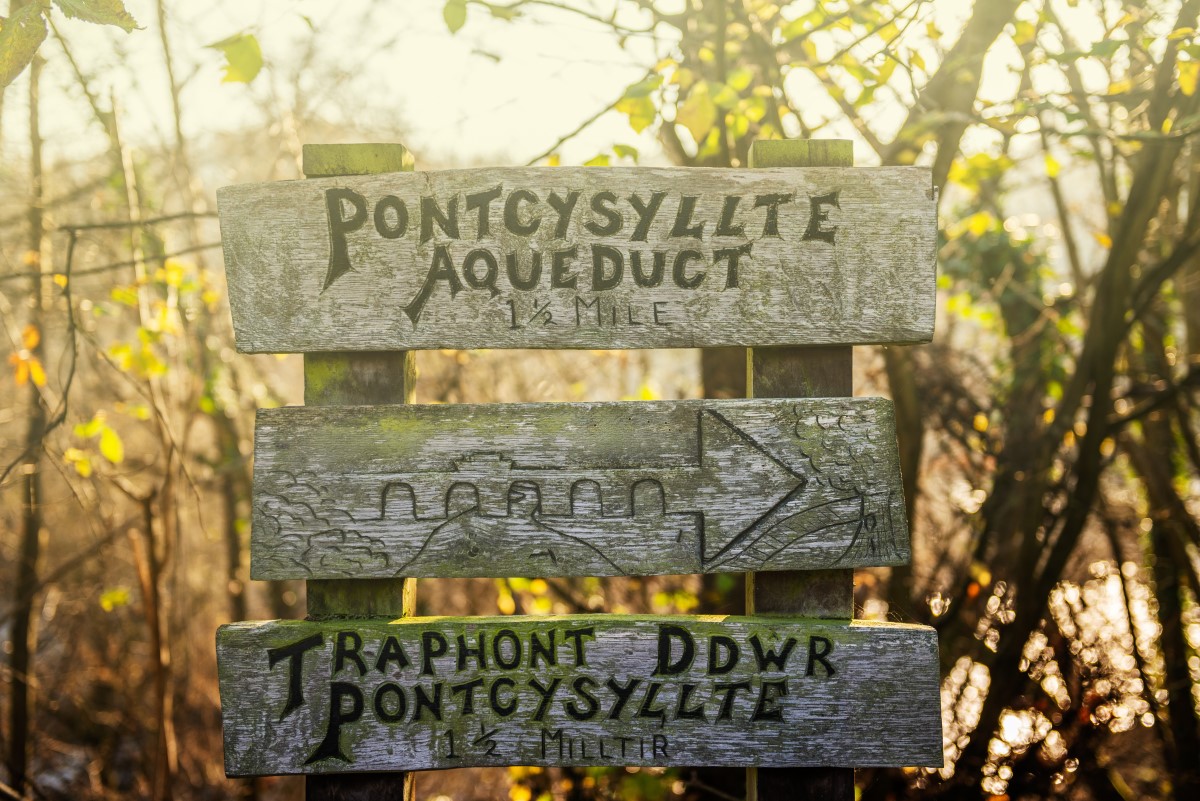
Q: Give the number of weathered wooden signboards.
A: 3